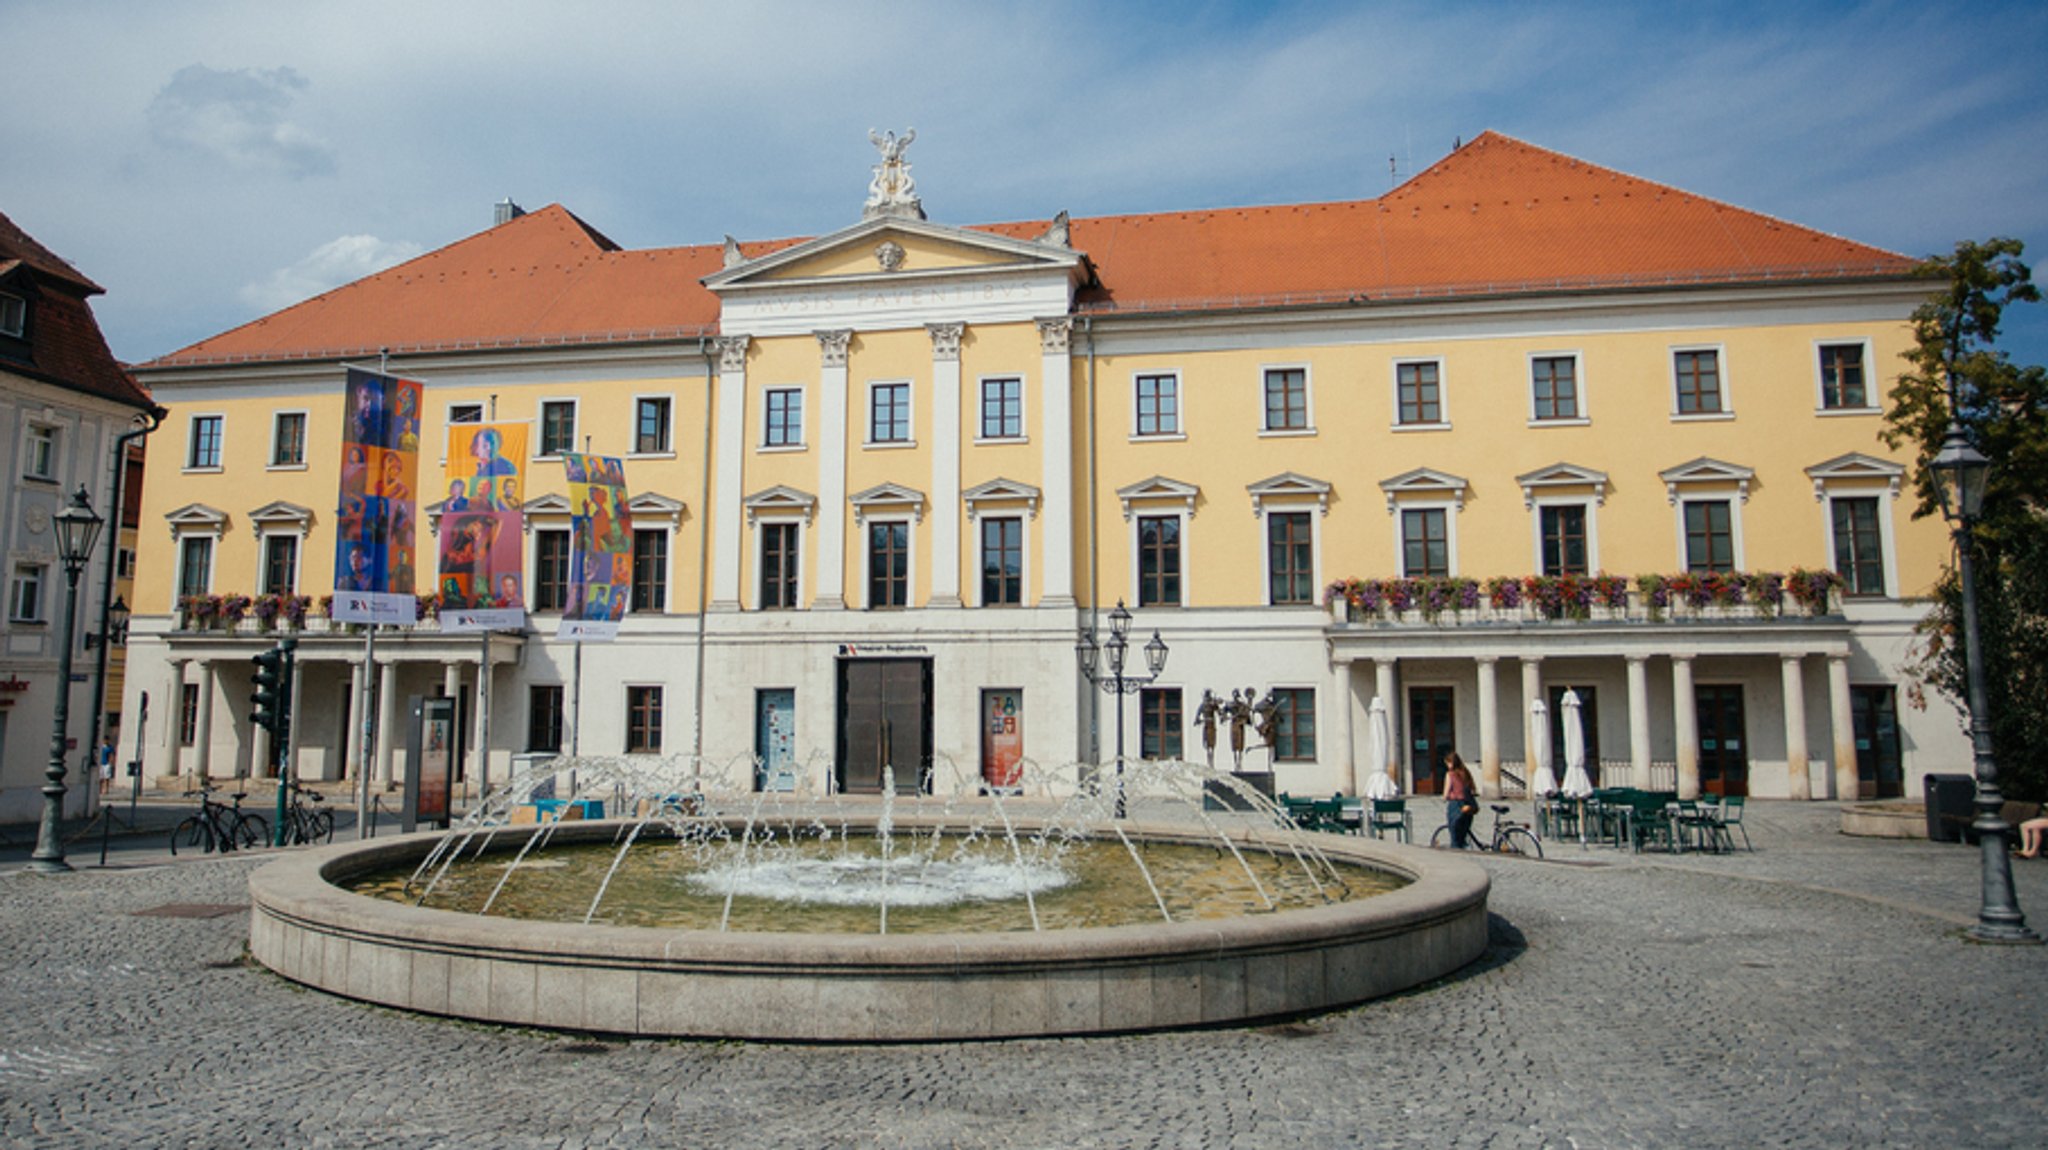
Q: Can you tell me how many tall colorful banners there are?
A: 3